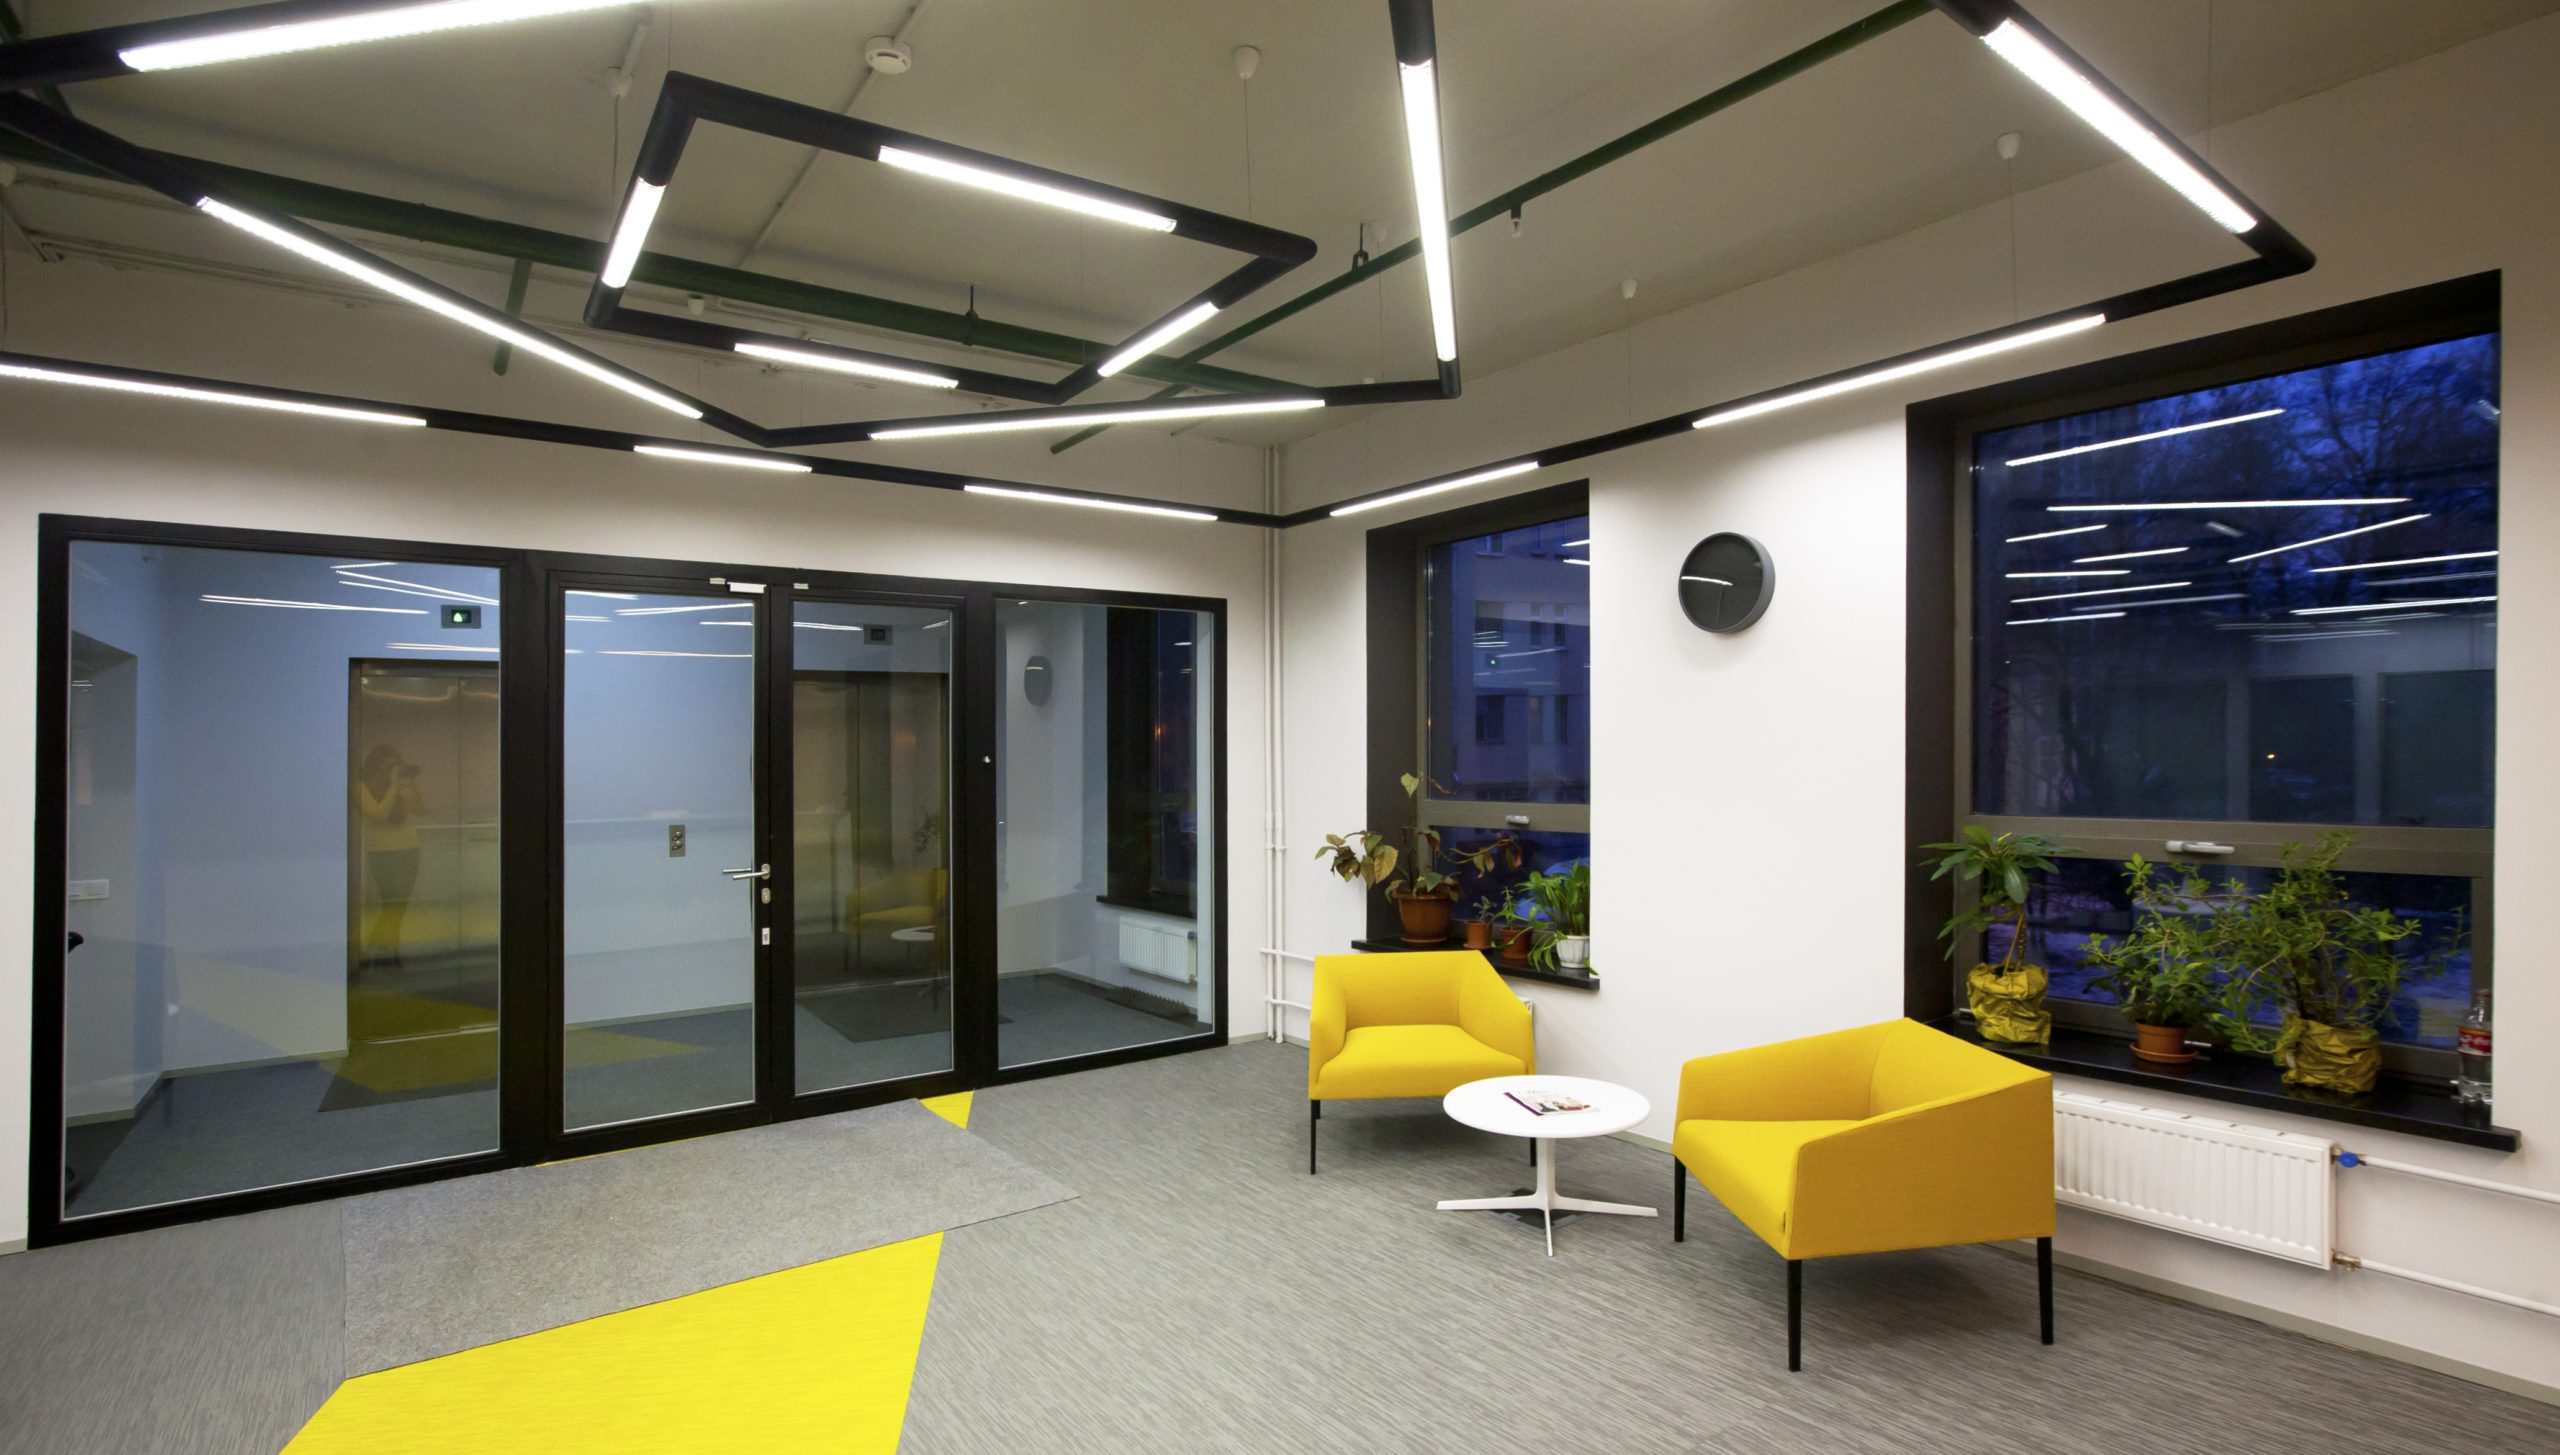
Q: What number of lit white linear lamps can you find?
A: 14